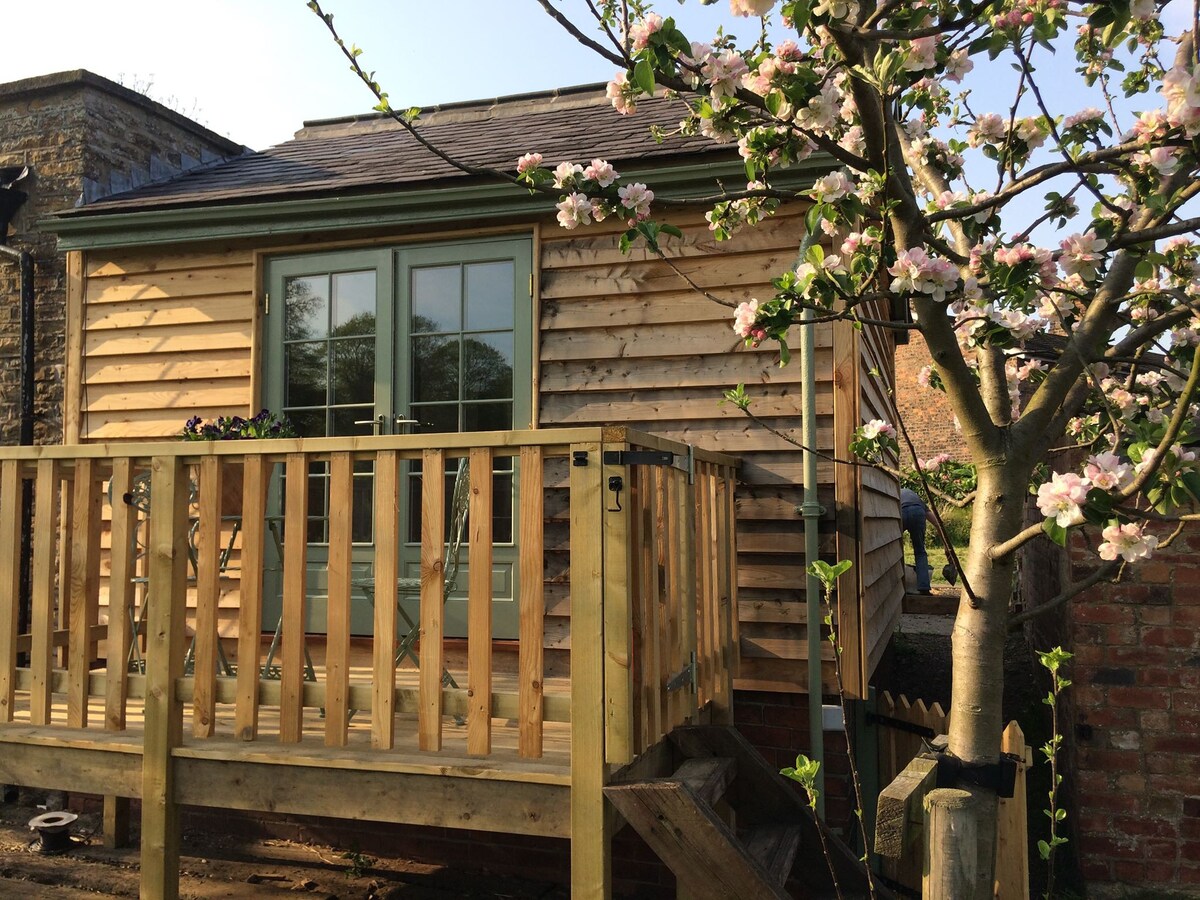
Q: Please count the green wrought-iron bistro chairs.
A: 2